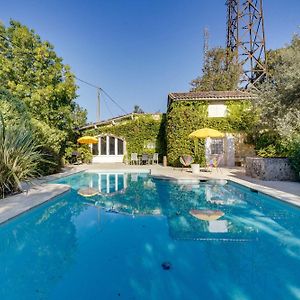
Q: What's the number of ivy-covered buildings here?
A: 2